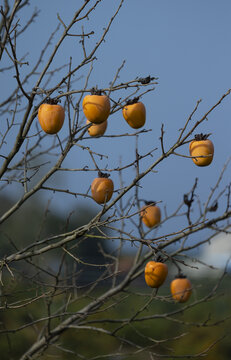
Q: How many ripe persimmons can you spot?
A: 9